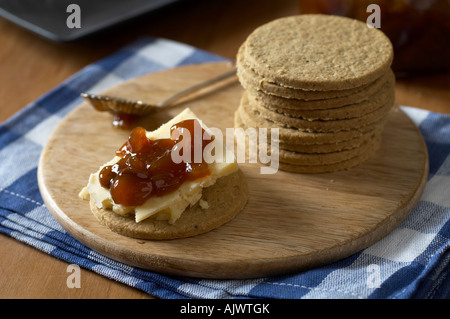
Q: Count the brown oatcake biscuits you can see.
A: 10